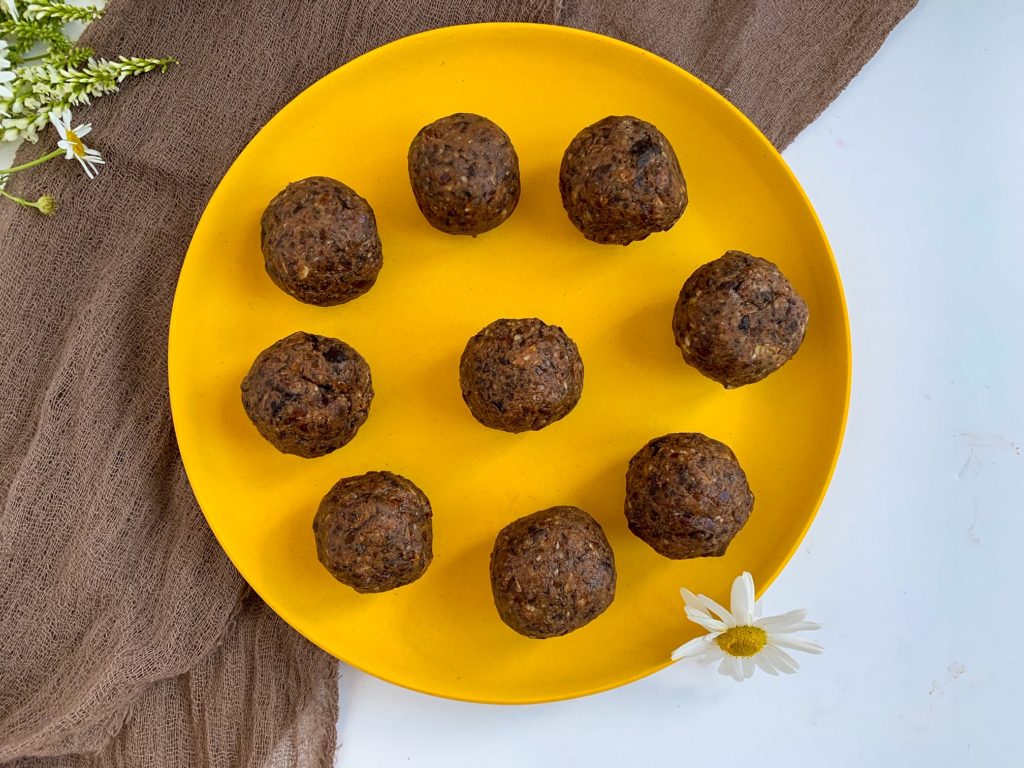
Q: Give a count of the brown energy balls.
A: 9